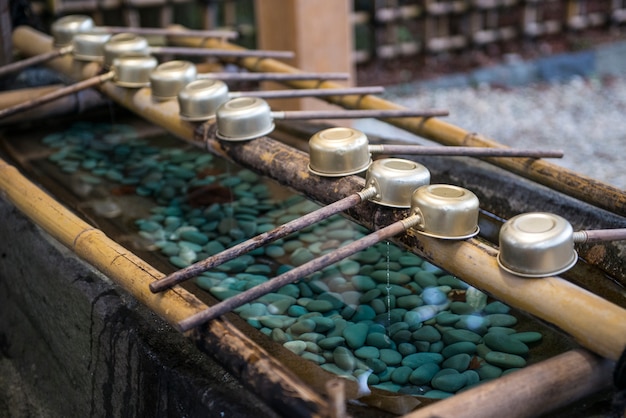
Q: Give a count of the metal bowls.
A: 11